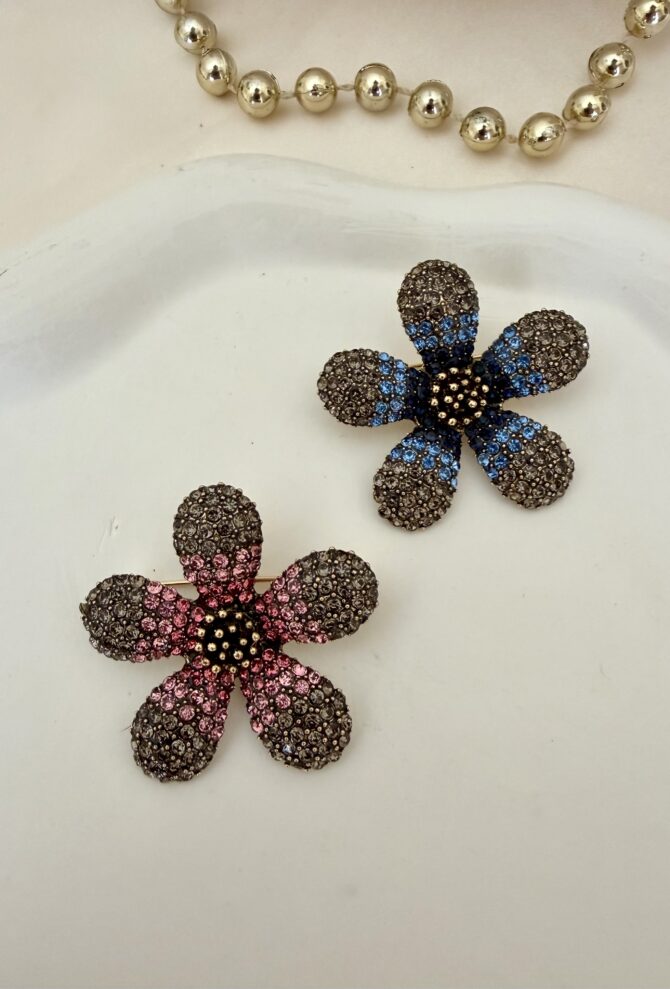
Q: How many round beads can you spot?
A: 12